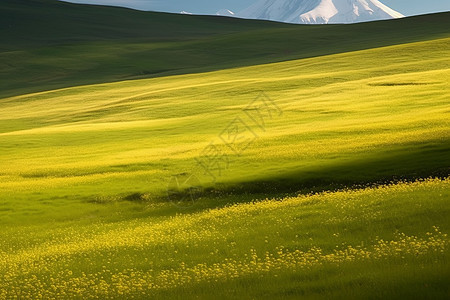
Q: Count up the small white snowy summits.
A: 2